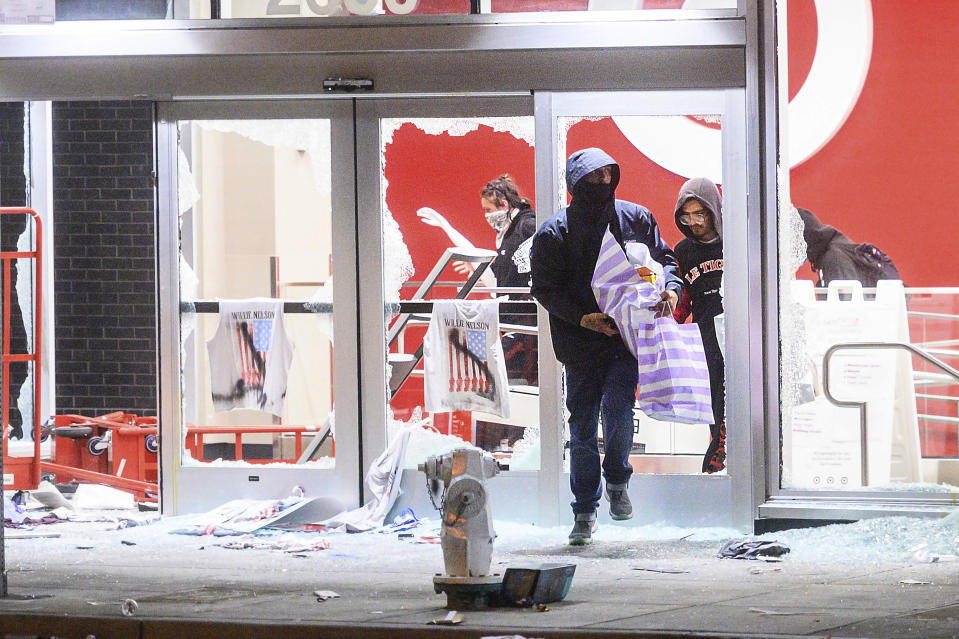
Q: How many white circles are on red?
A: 1